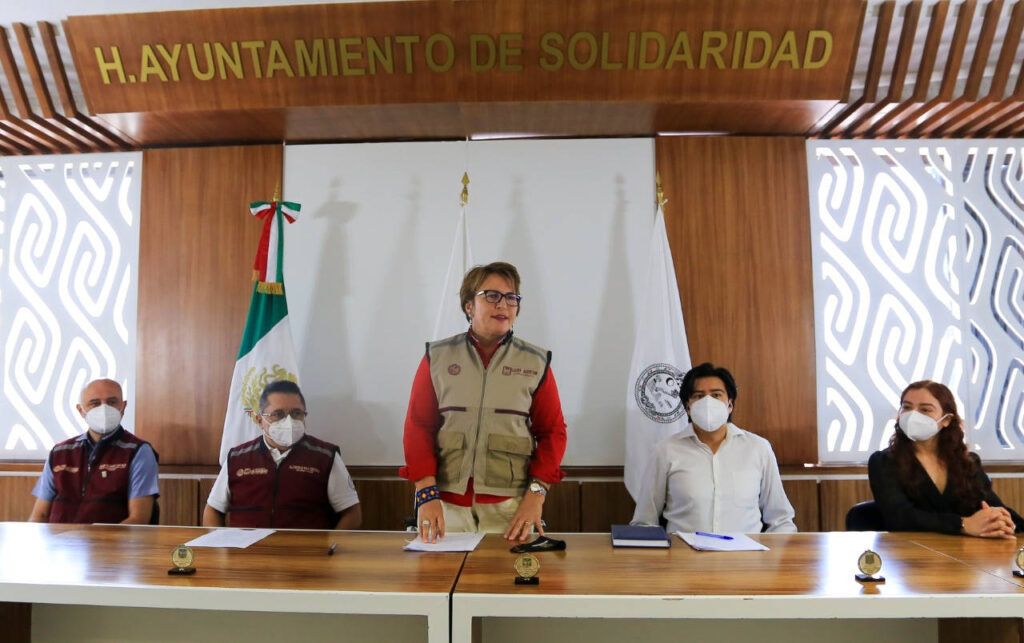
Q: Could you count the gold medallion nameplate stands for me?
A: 4